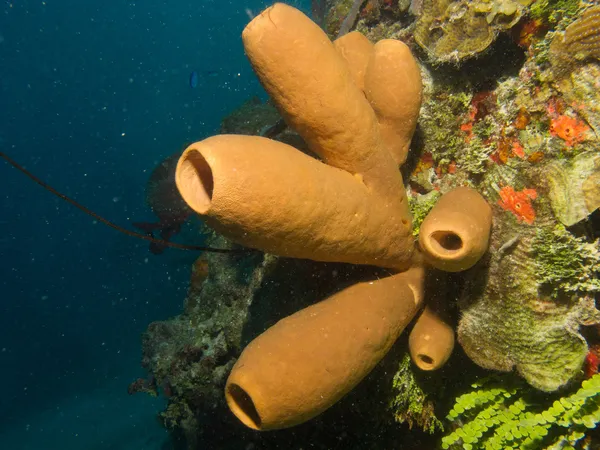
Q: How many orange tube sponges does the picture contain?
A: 7